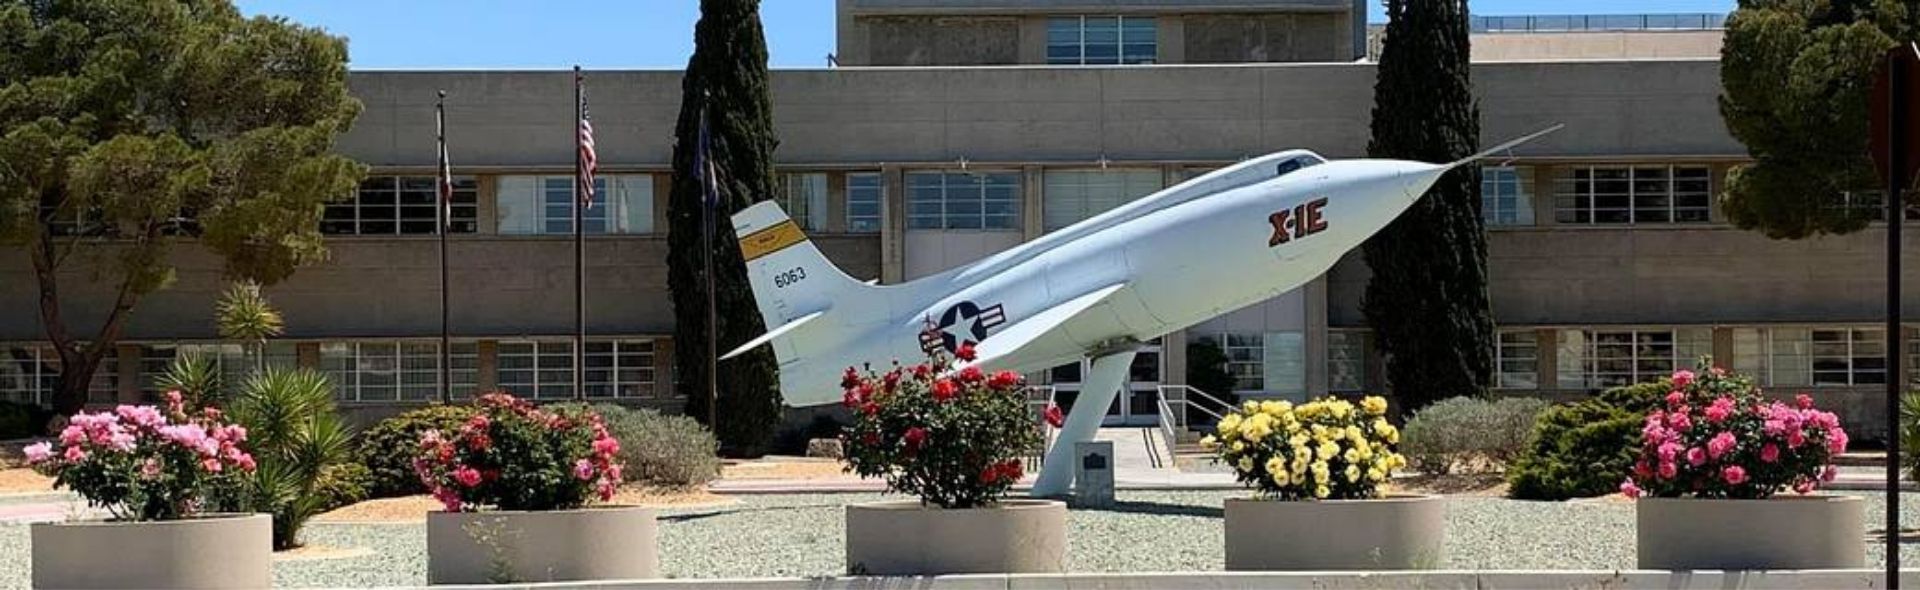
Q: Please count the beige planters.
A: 5